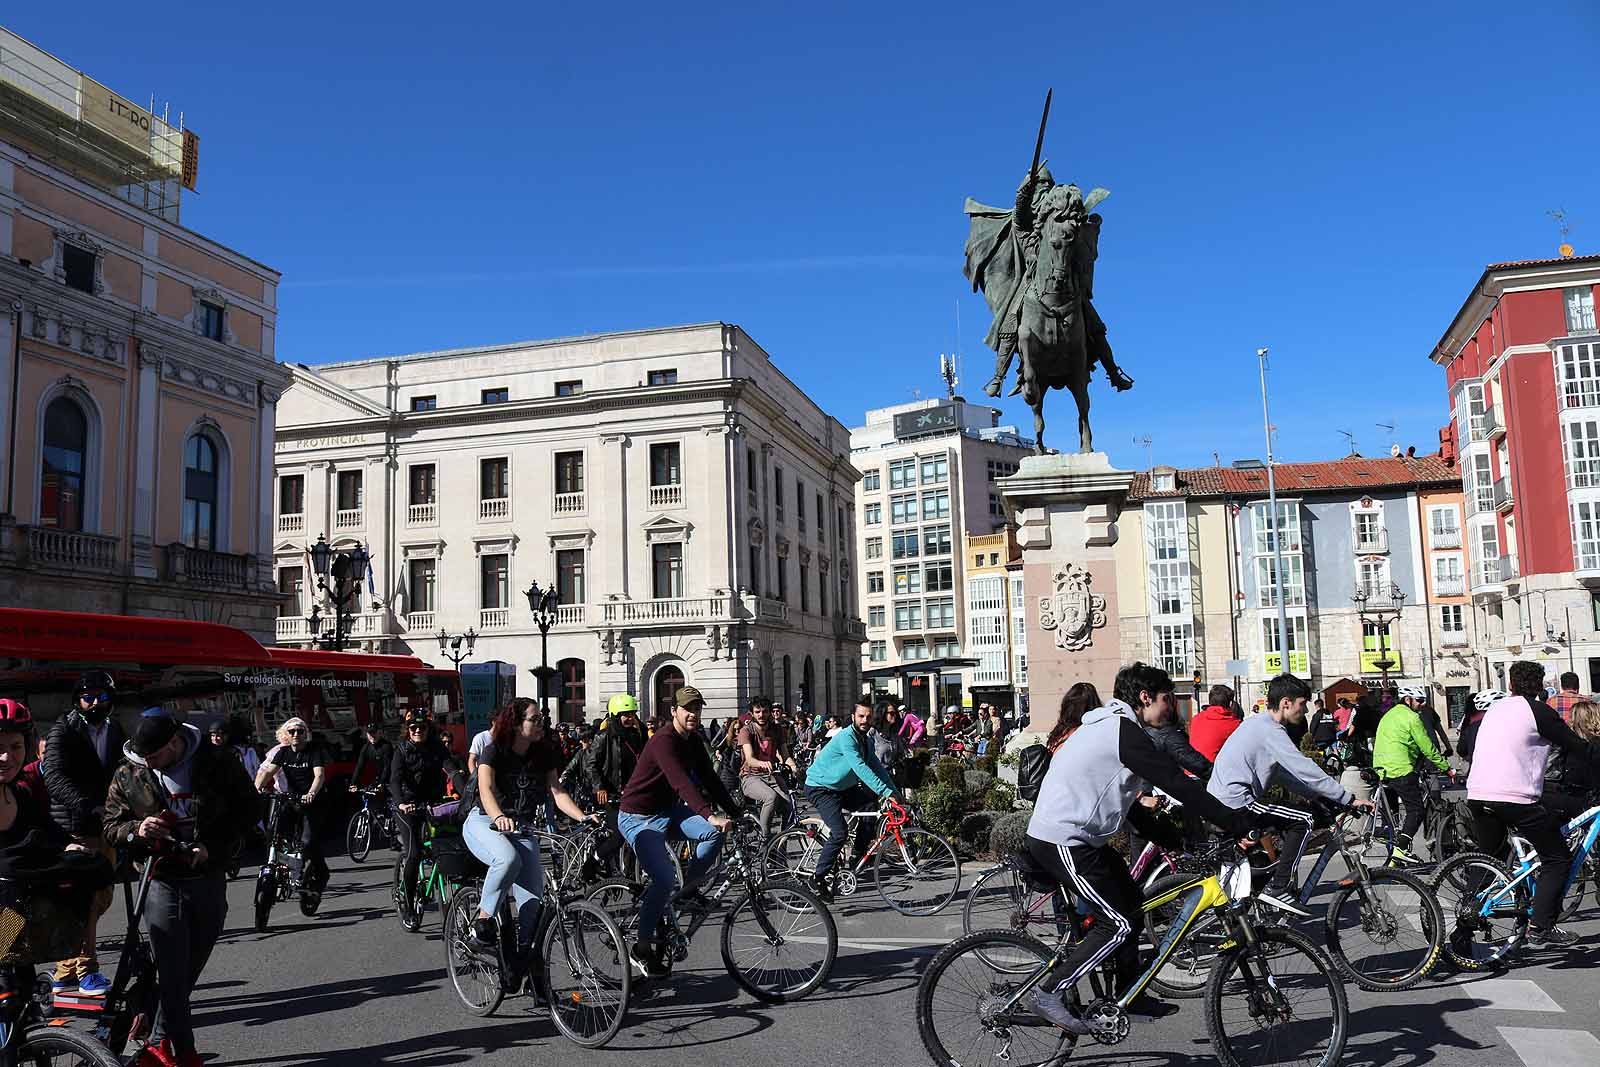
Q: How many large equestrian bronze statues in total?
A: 1